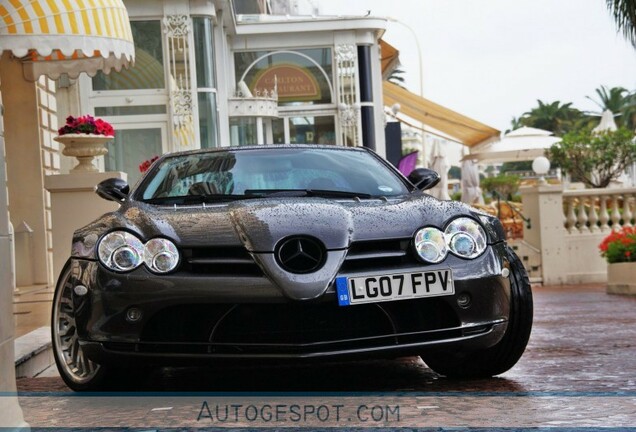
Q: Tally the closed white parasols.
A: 2